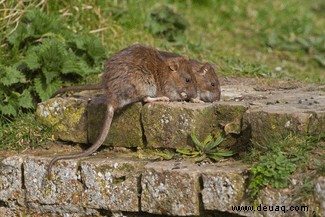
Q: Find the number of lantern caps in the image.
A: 0